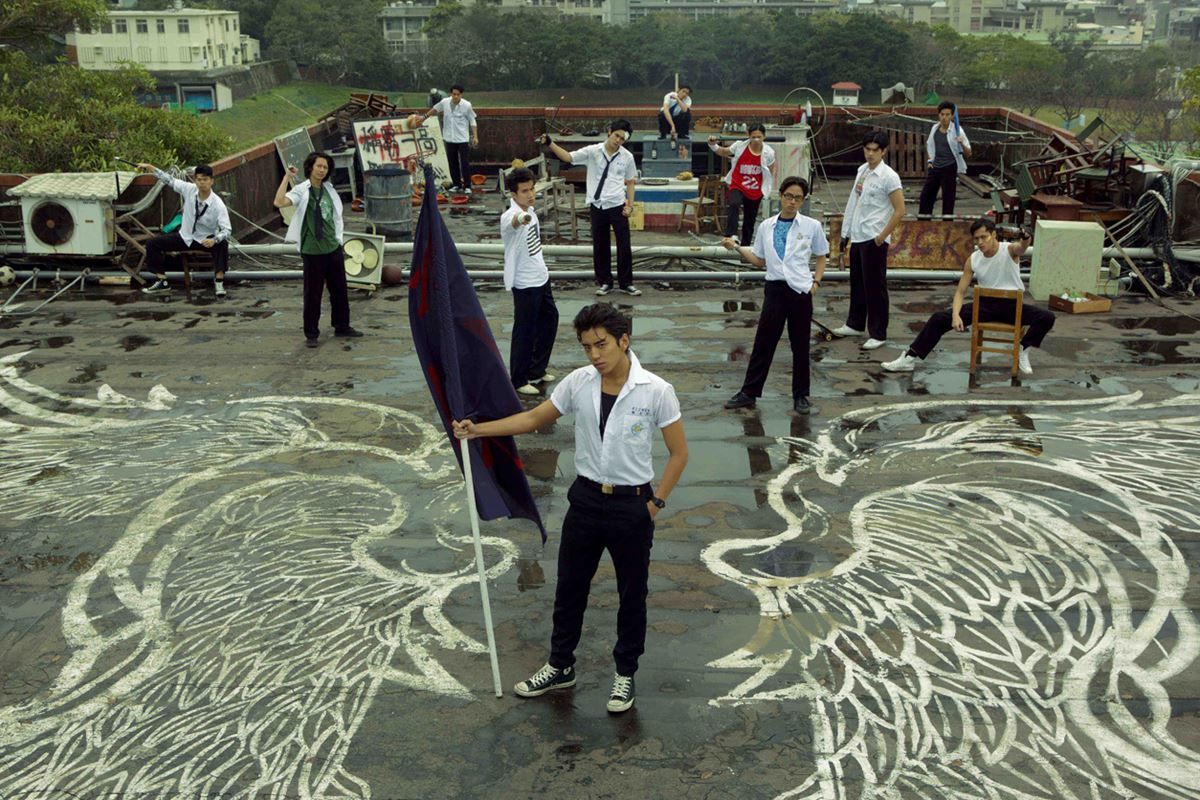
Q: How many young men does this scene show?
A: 12